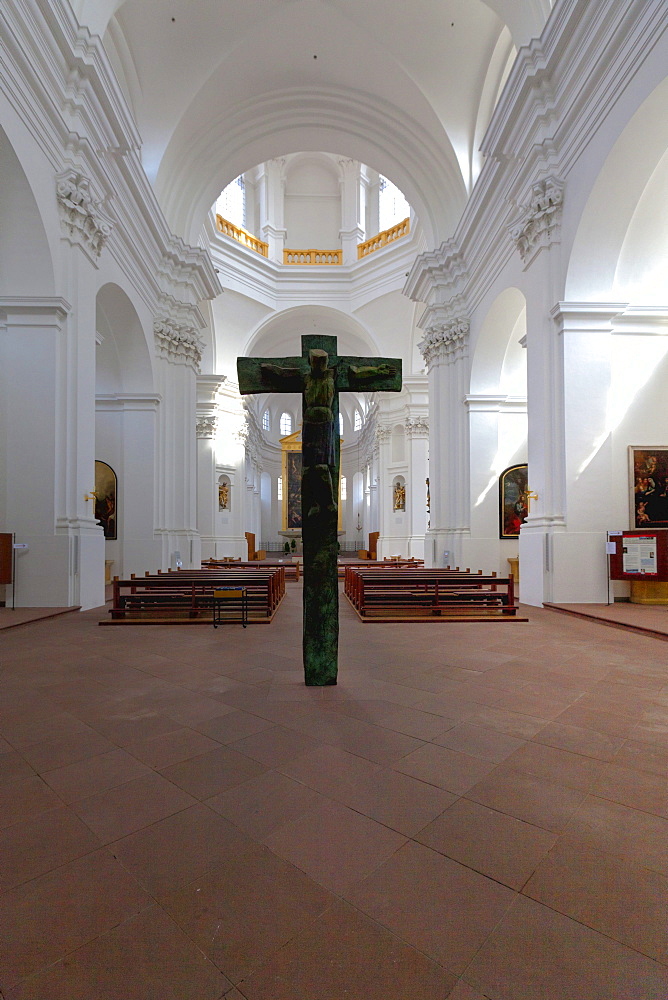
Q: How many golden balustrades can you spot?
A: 3